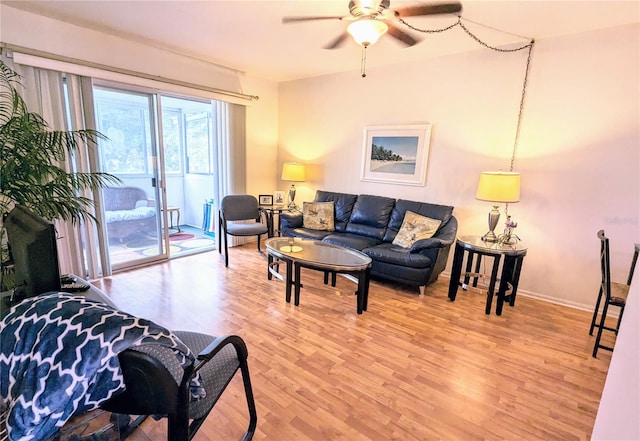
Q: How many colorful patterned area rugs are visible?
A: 1